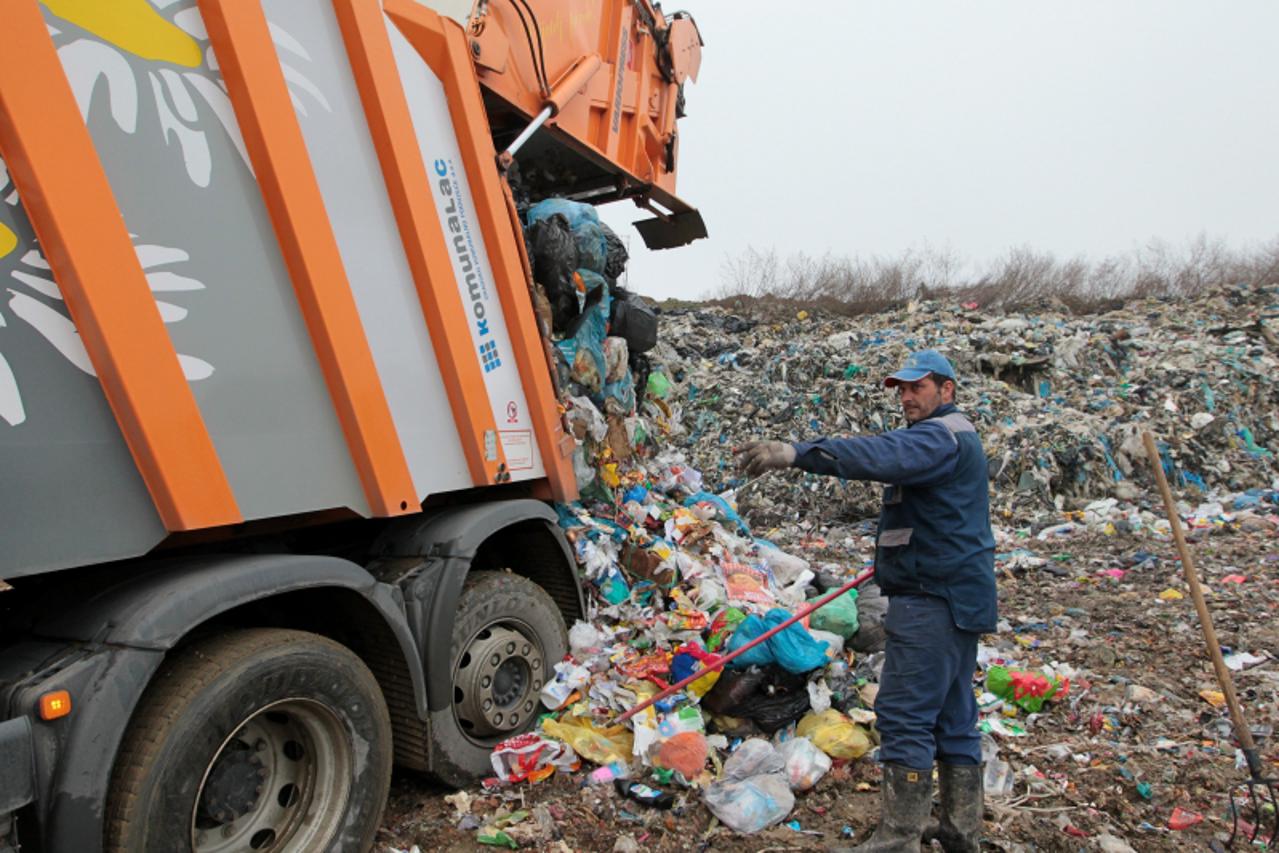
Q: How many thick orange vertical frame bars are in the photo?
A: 4